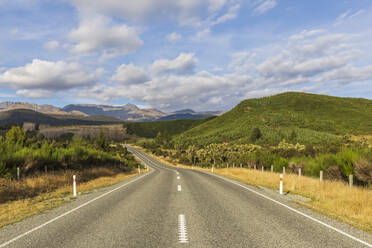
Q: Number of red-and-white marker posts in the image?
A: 2